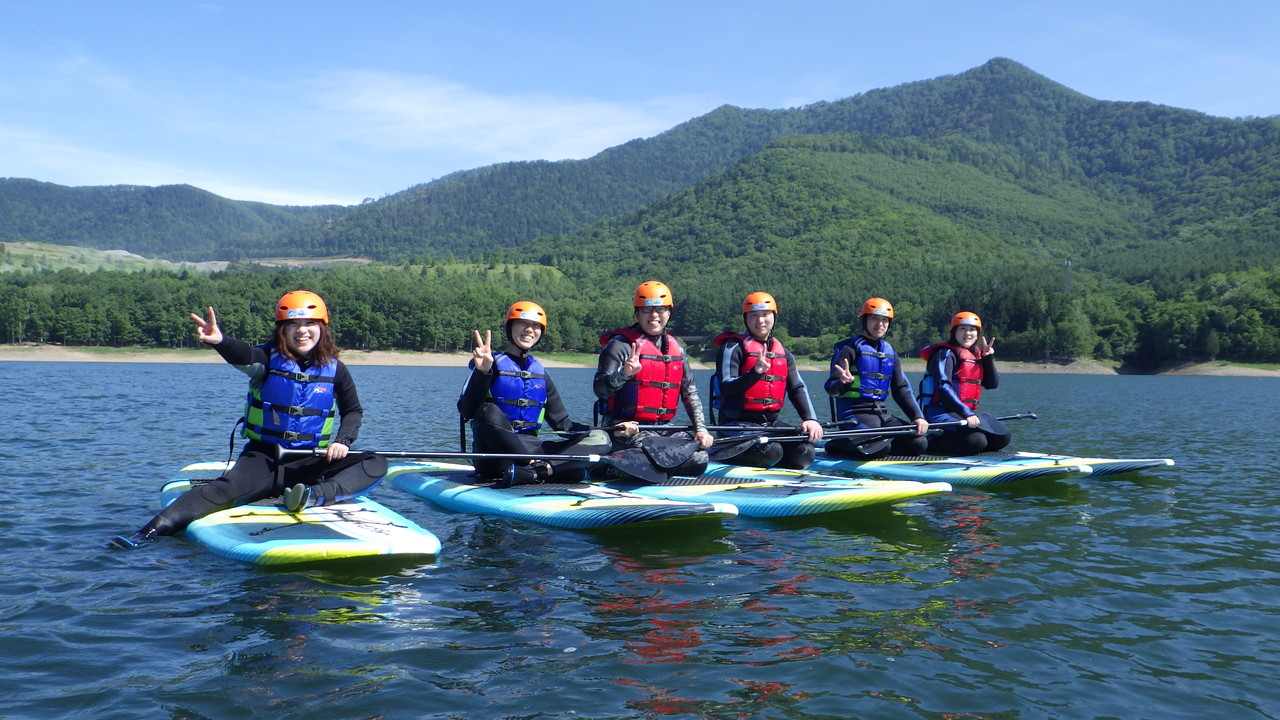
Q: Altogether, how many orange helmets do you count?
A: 6